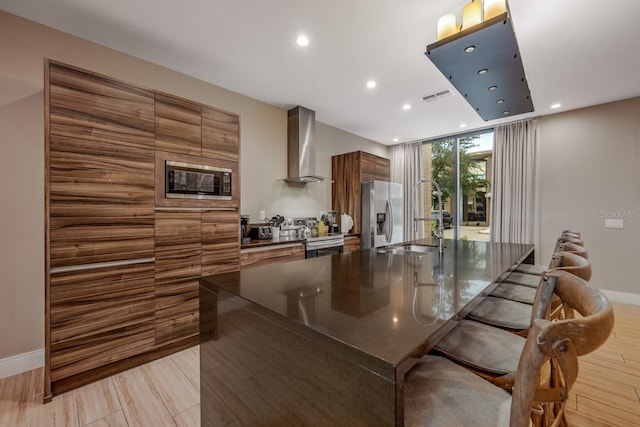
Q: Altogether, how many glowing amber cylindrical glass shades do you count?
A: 3